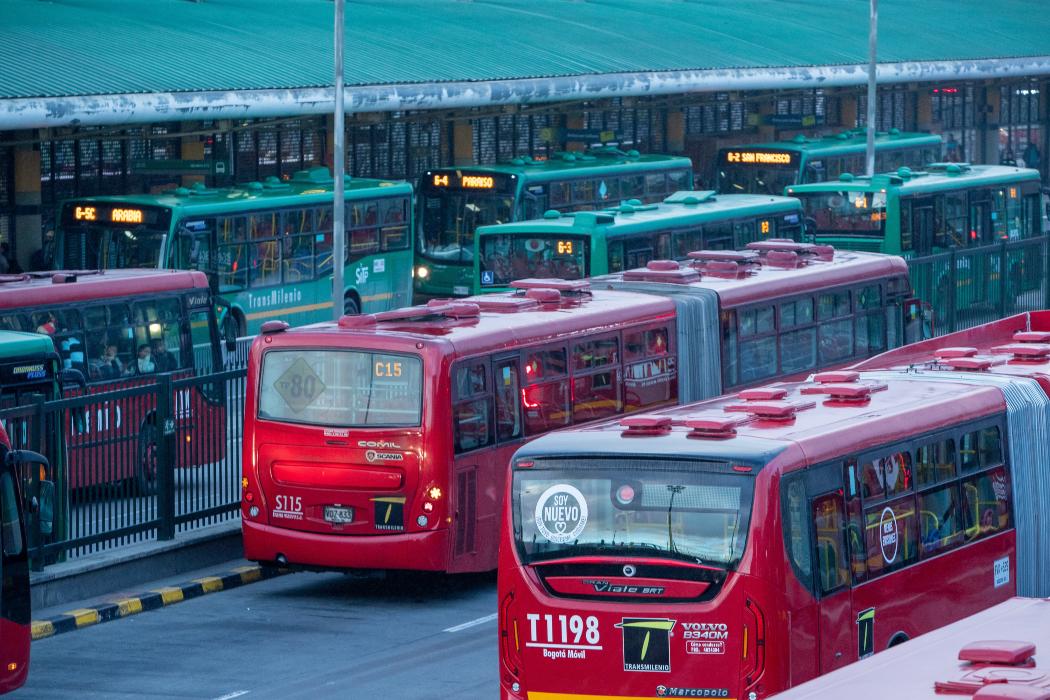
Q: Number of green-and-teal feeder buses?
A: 6